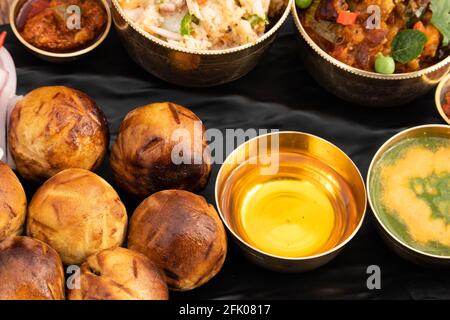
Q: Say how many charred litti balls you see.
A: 7